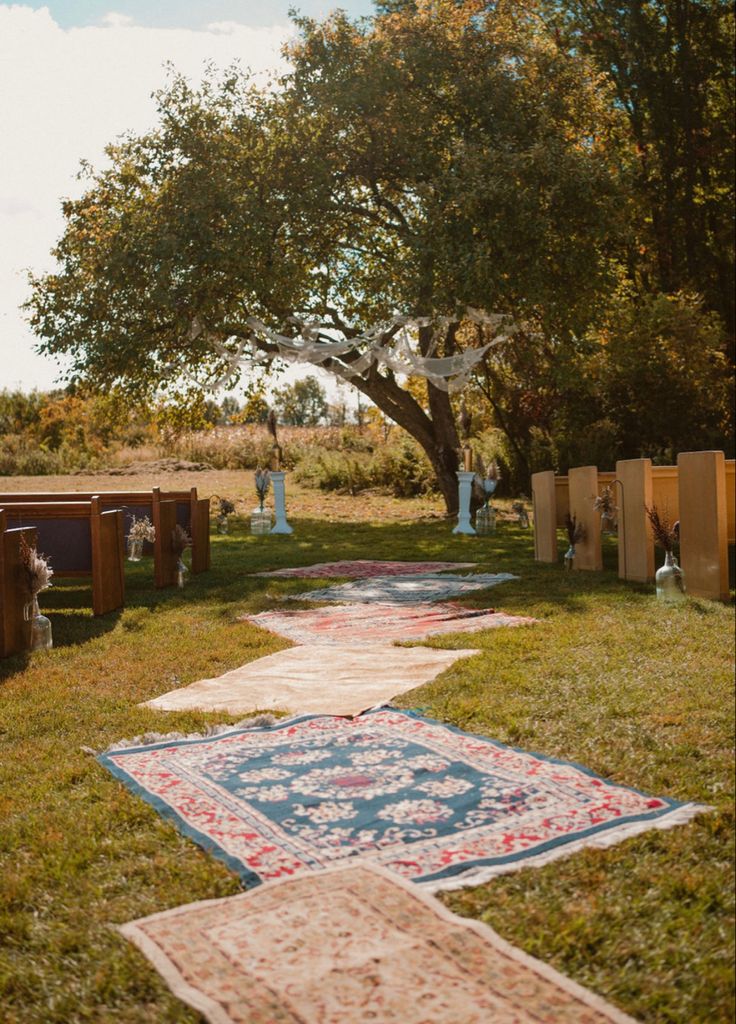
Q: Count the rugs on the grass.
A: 6